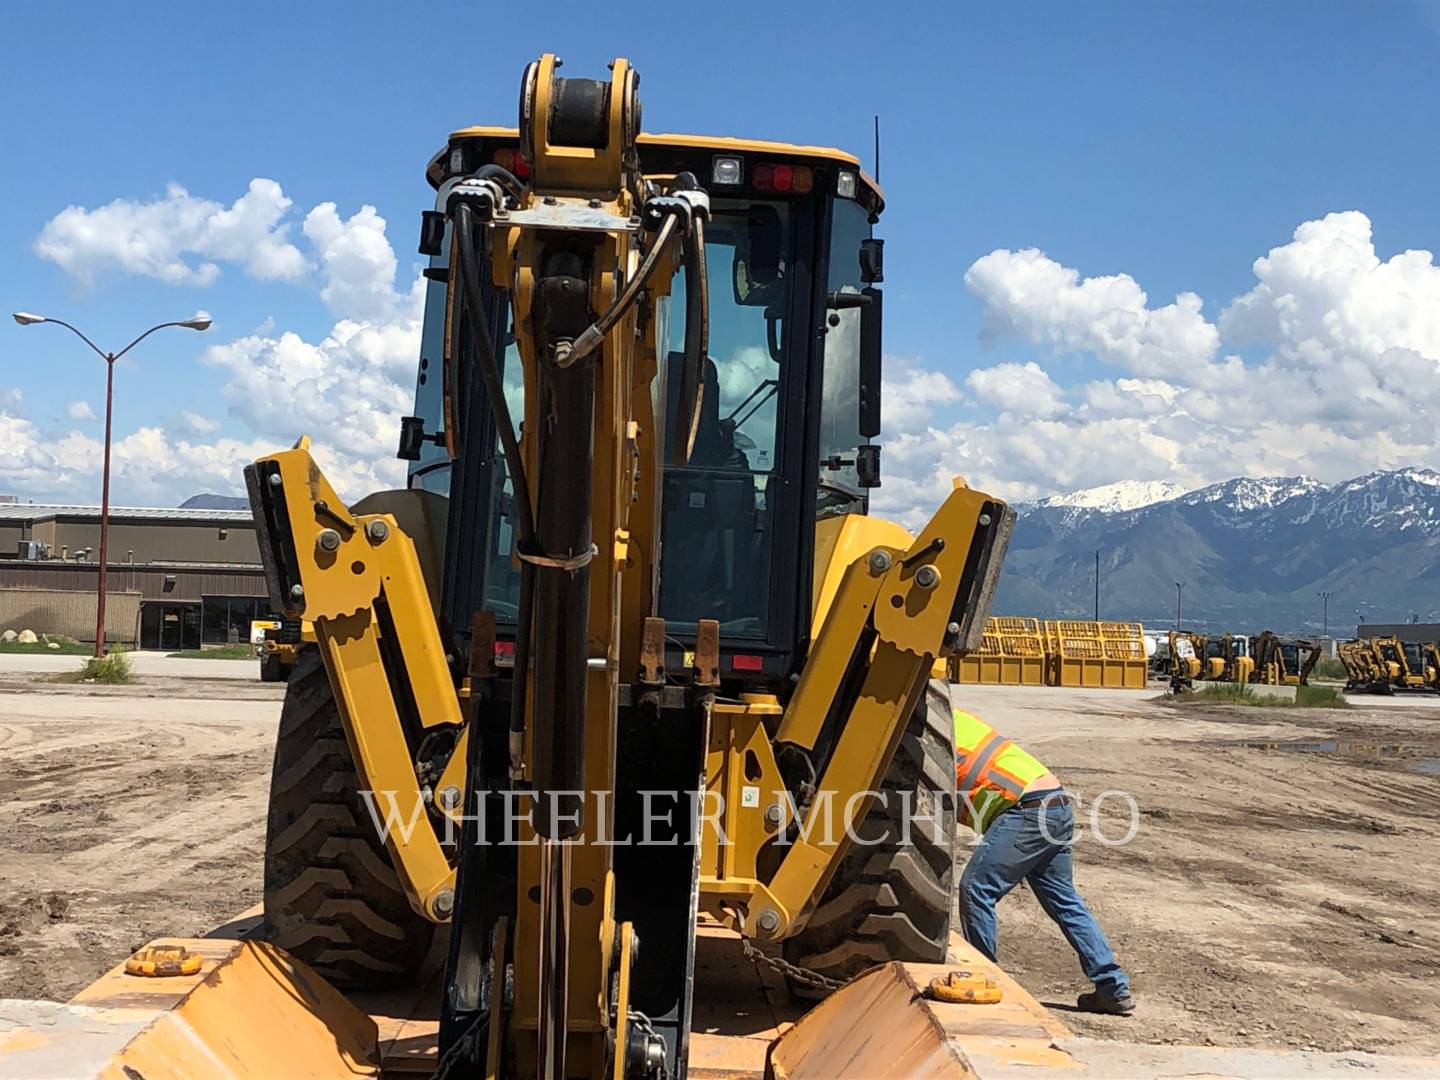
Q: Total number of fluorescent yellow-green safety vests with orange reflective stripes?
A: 1